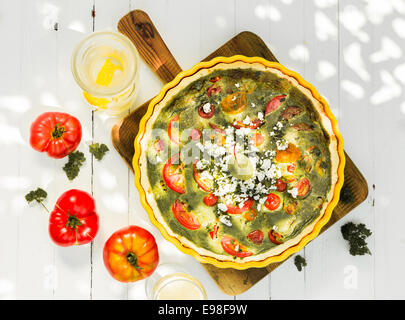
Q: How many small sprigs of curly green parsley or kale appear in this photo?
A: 5